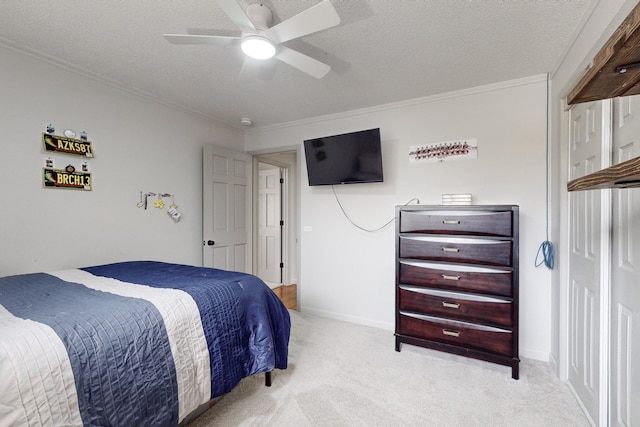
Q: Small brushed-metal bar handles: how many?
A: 5